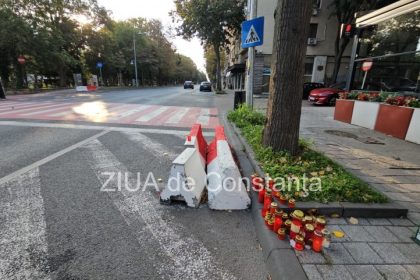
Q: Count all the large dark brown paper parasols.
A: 0